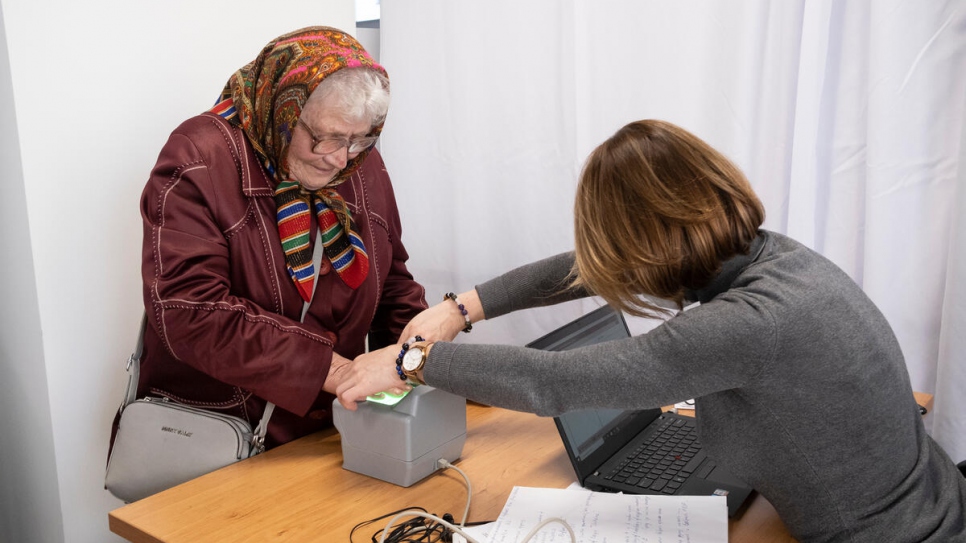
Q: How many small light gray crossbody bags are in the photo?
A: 1